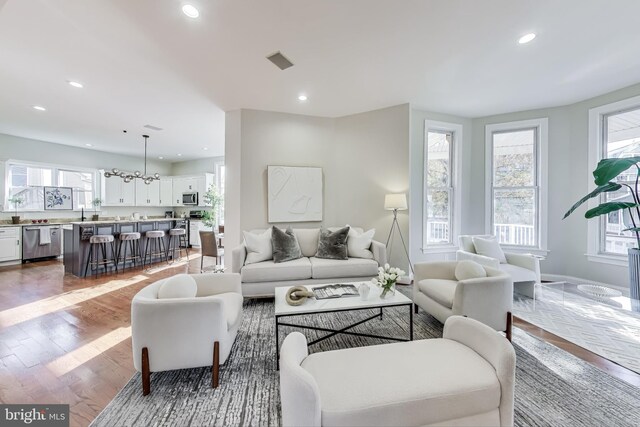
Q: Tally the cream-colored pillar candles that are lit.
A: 0